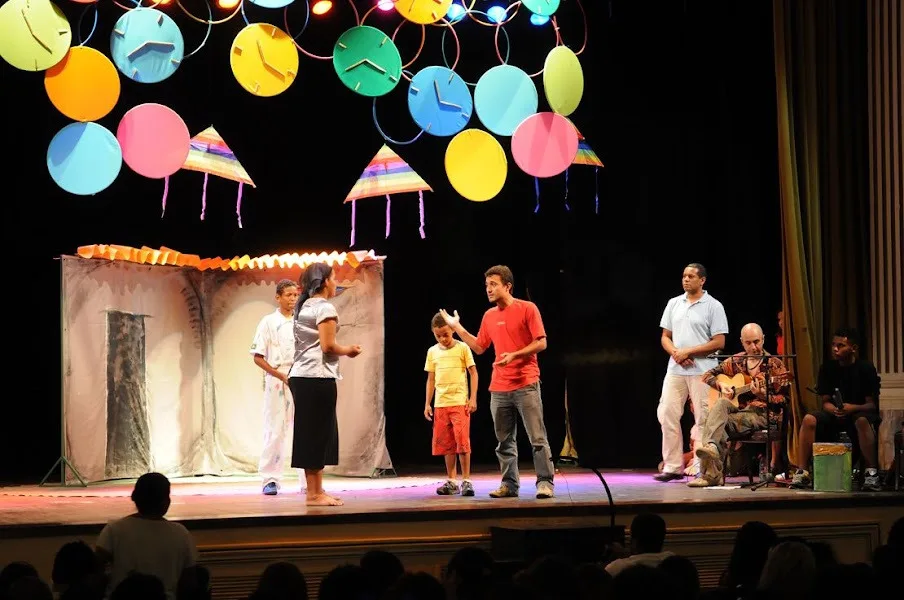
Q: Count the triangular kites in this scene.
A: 3